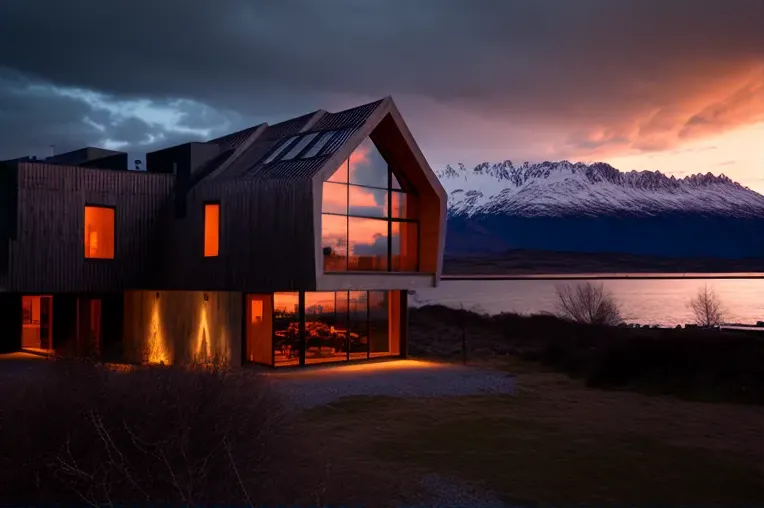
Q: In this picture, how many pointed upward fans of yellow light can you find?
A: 2